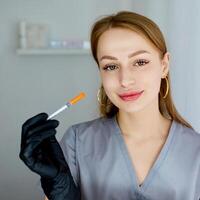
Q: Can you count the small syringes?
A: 1